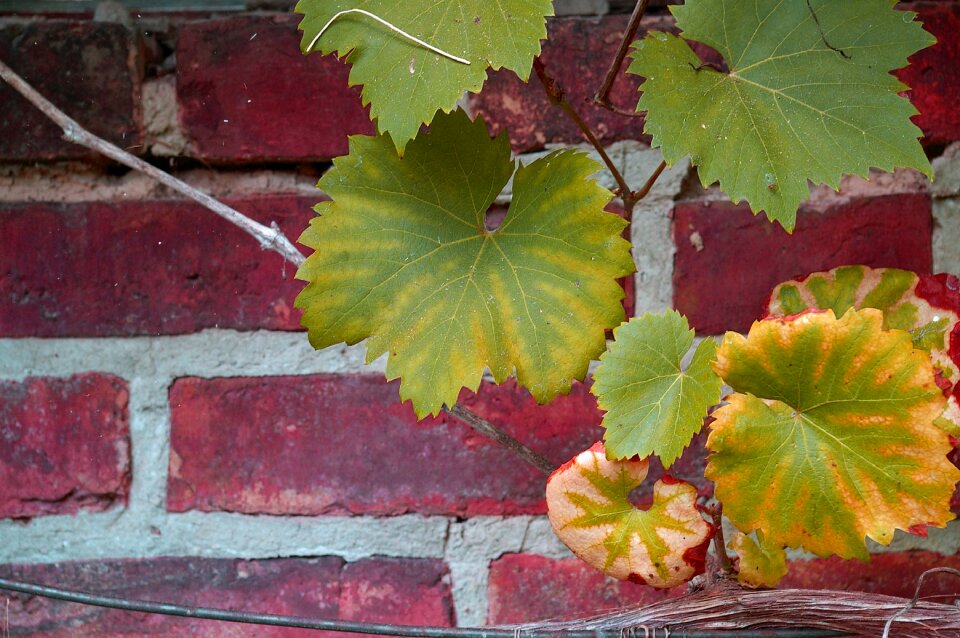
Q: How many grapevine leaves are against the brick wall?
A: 8